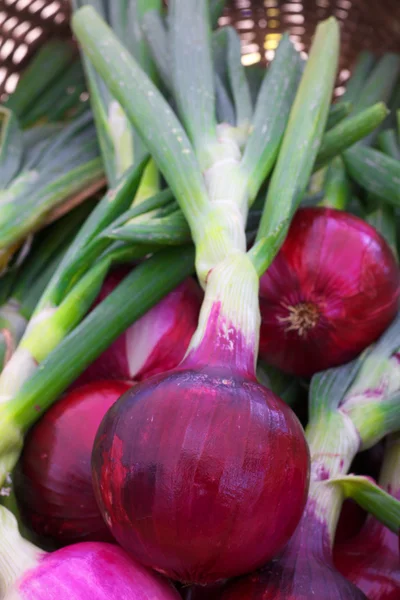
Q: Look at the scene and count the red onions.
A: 7